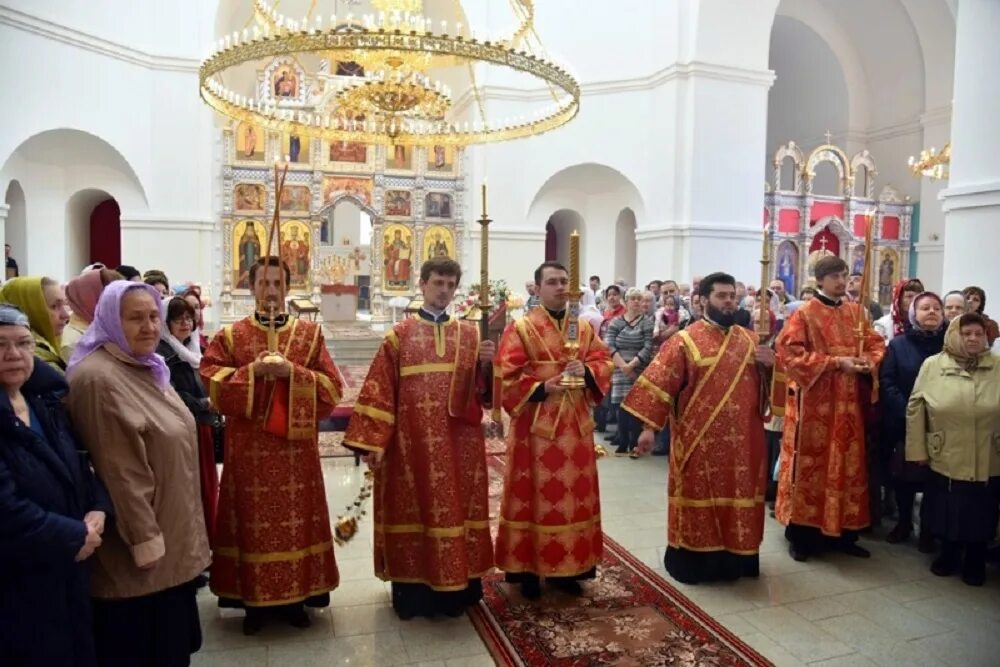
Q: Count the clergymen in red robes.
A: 5